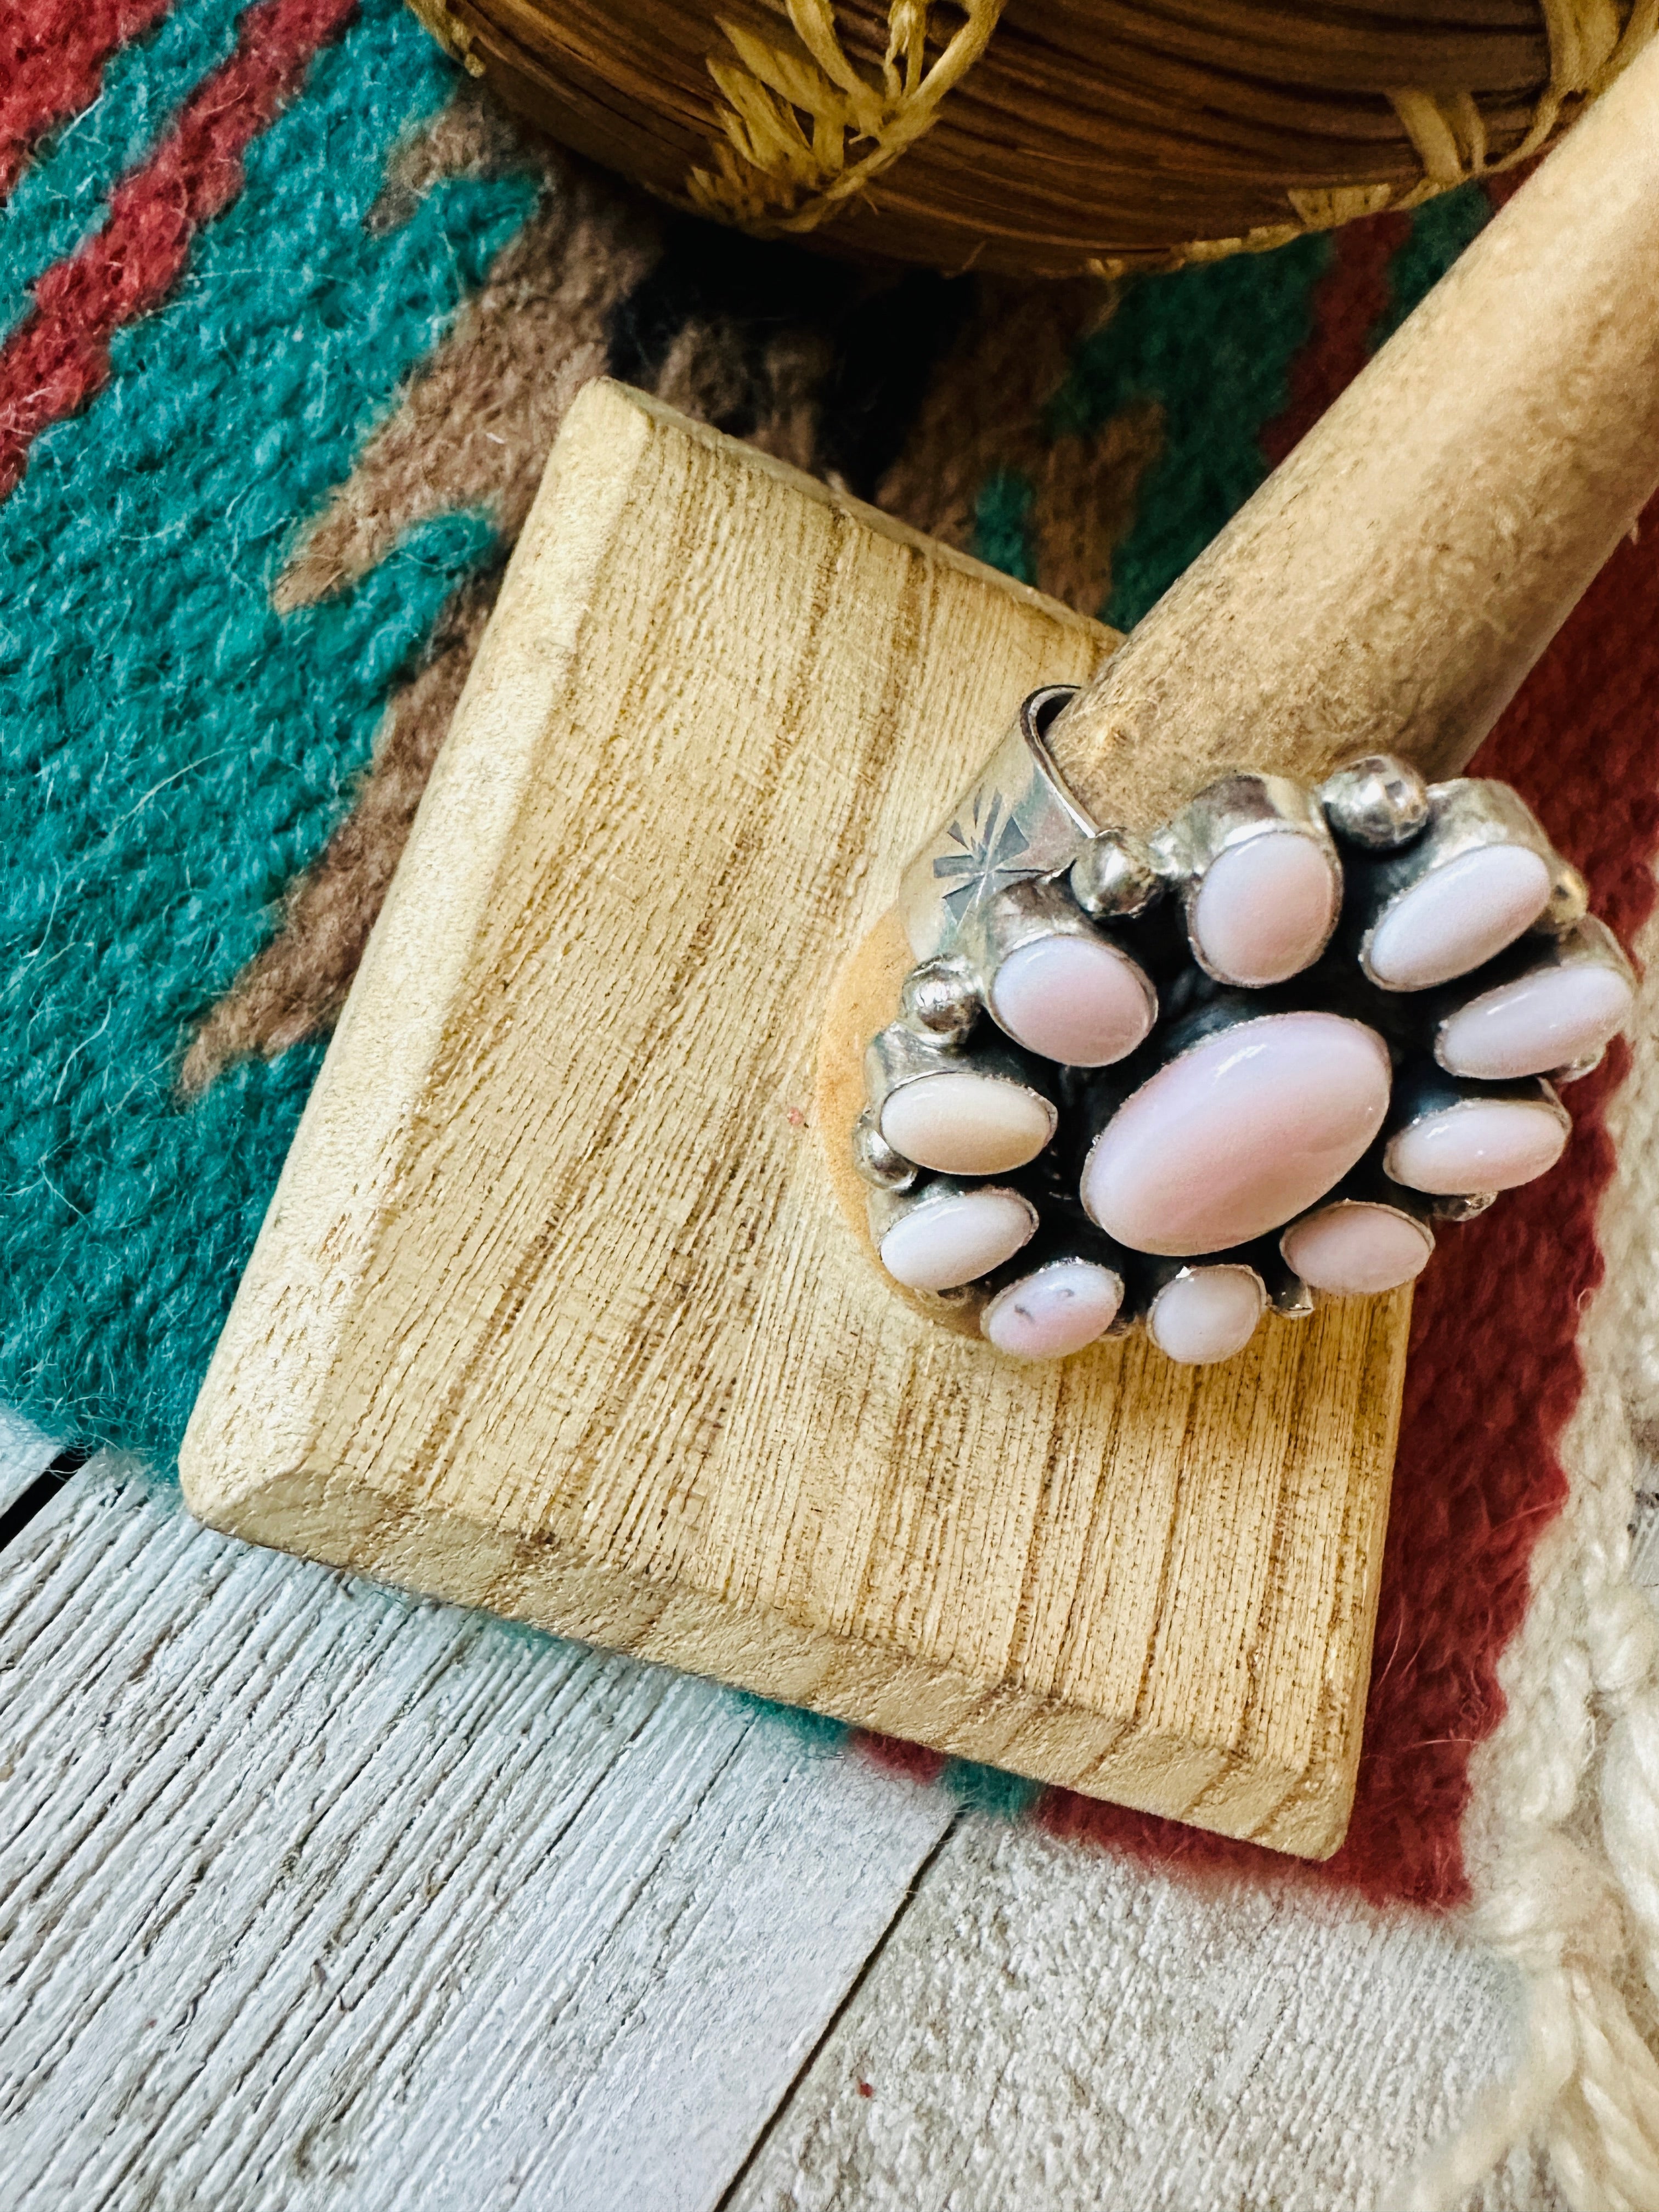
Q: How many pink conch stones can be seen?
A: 11